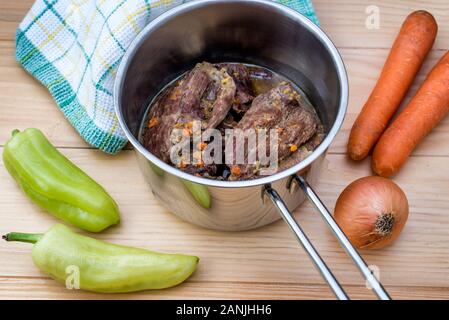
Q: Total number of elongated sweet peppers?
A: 2